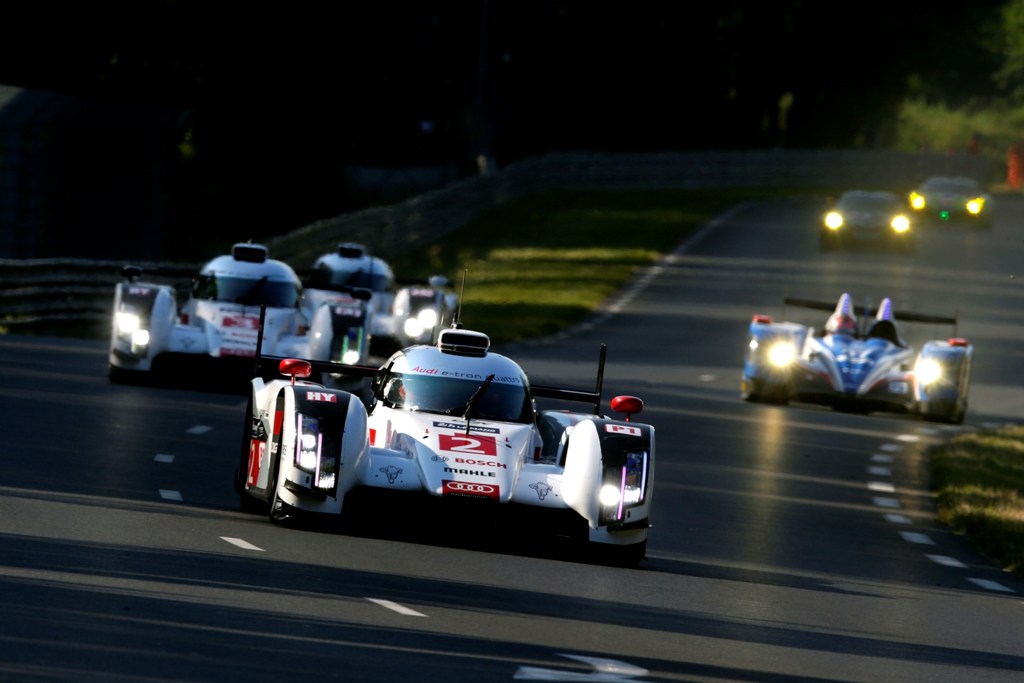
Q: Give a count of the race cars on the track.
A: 6